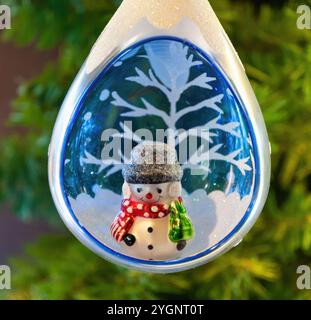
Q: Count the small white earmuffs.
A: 2